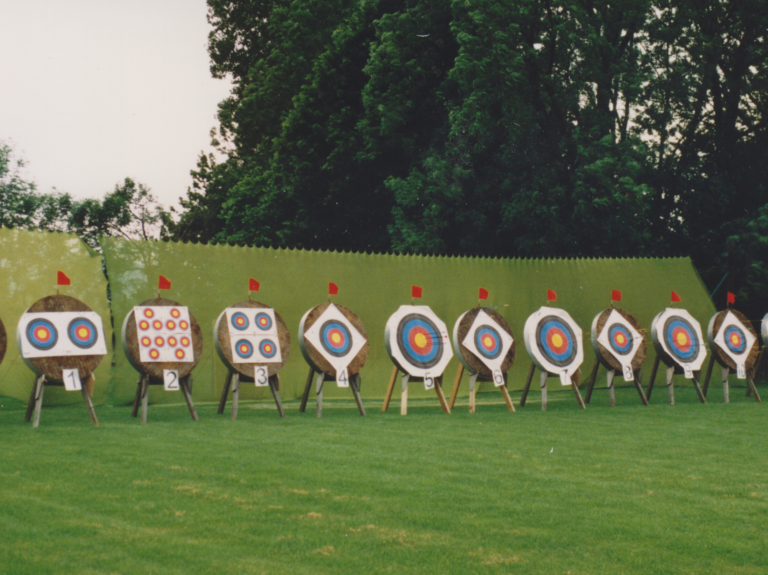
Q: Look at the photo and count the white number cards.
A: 10